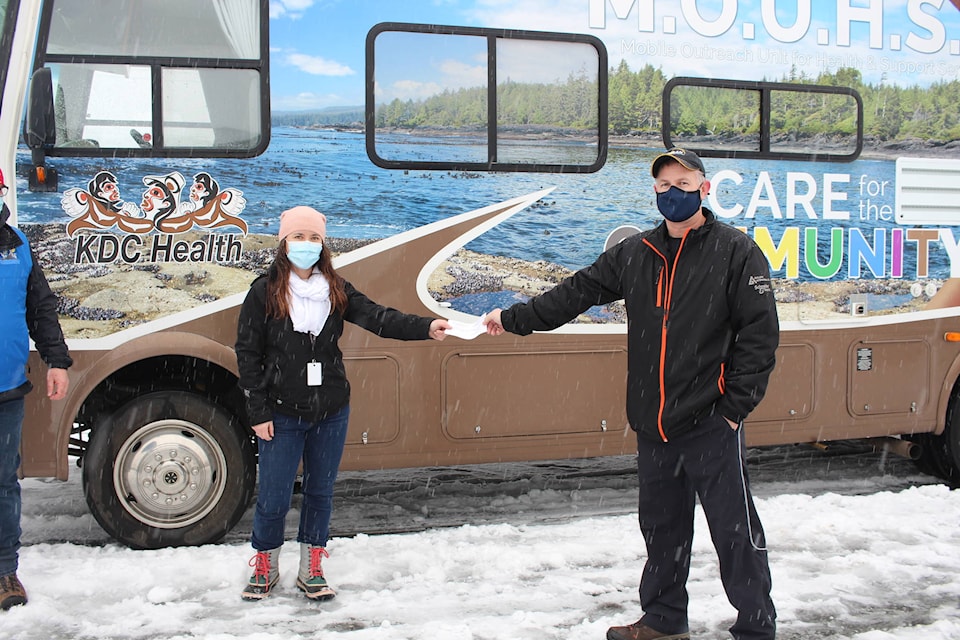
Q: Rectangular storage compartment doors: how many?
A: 4